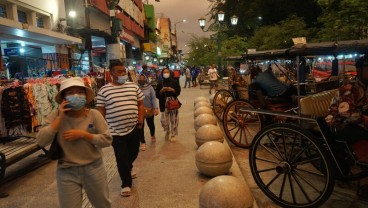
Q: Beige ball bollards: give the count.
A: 7